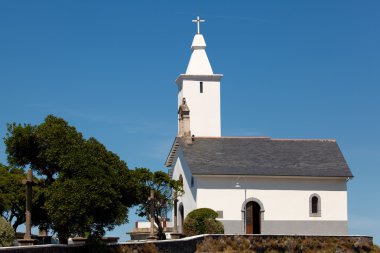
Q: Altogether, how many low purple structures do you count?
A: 0